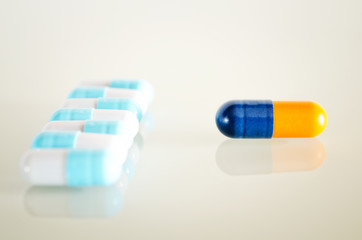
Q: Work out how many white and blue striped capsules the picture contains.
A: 7